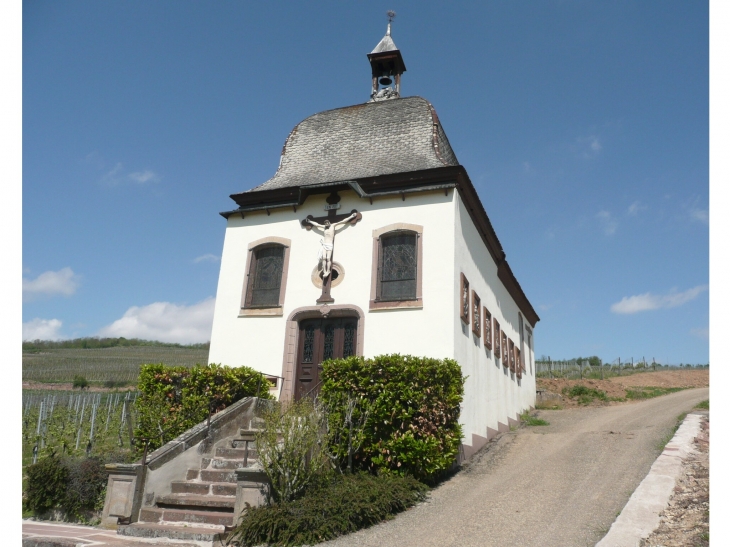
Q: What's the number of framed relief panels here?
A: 7